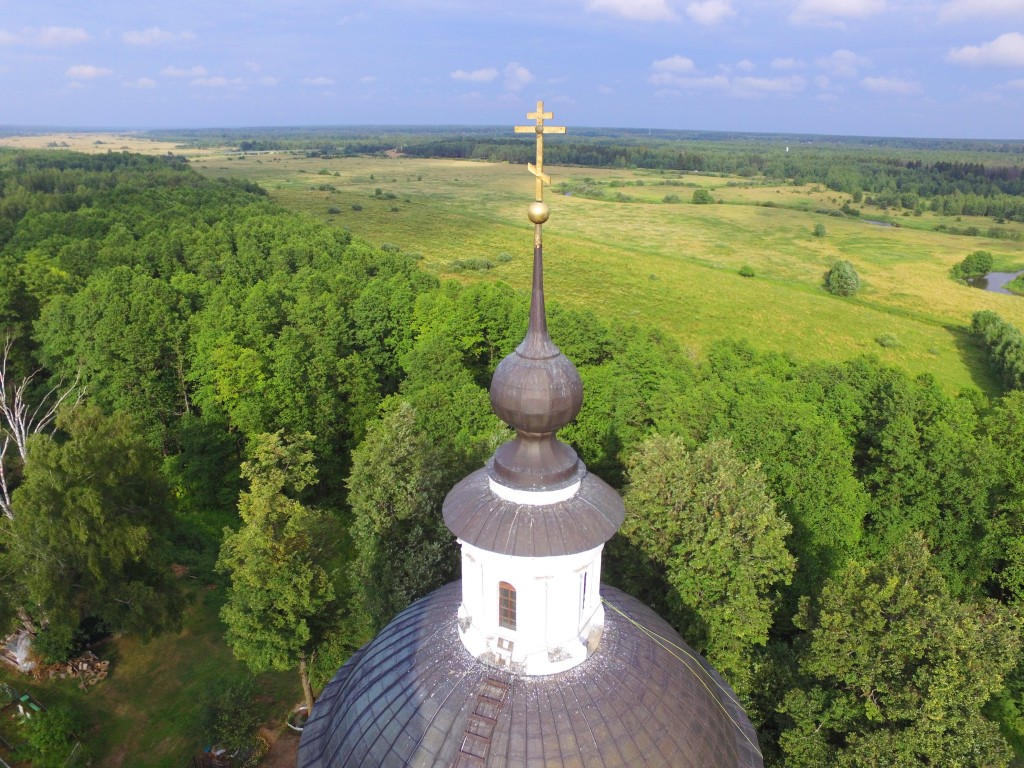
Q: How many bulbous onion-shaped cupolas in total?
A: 1